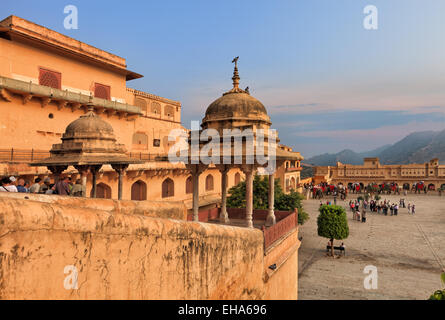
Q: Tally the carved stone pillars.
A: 8